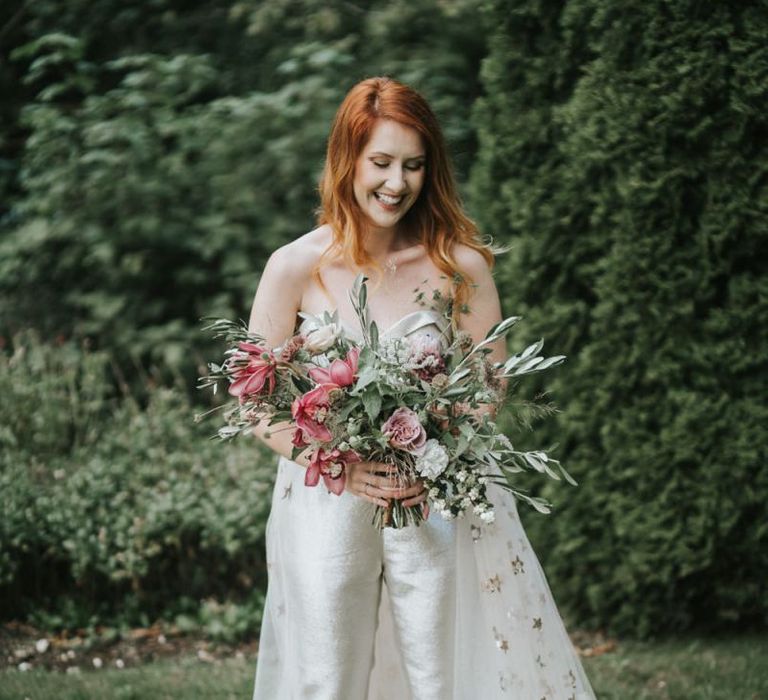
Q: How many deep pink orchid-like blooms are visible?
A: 4